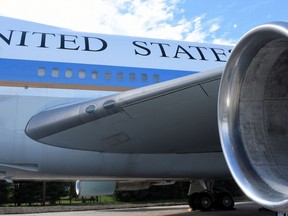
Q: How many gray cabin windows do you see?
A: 10